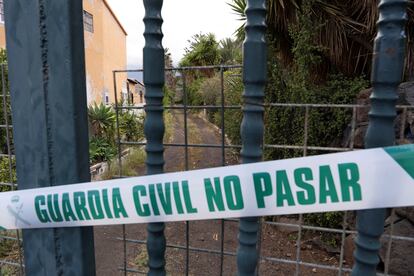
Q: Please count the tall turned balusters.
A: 3